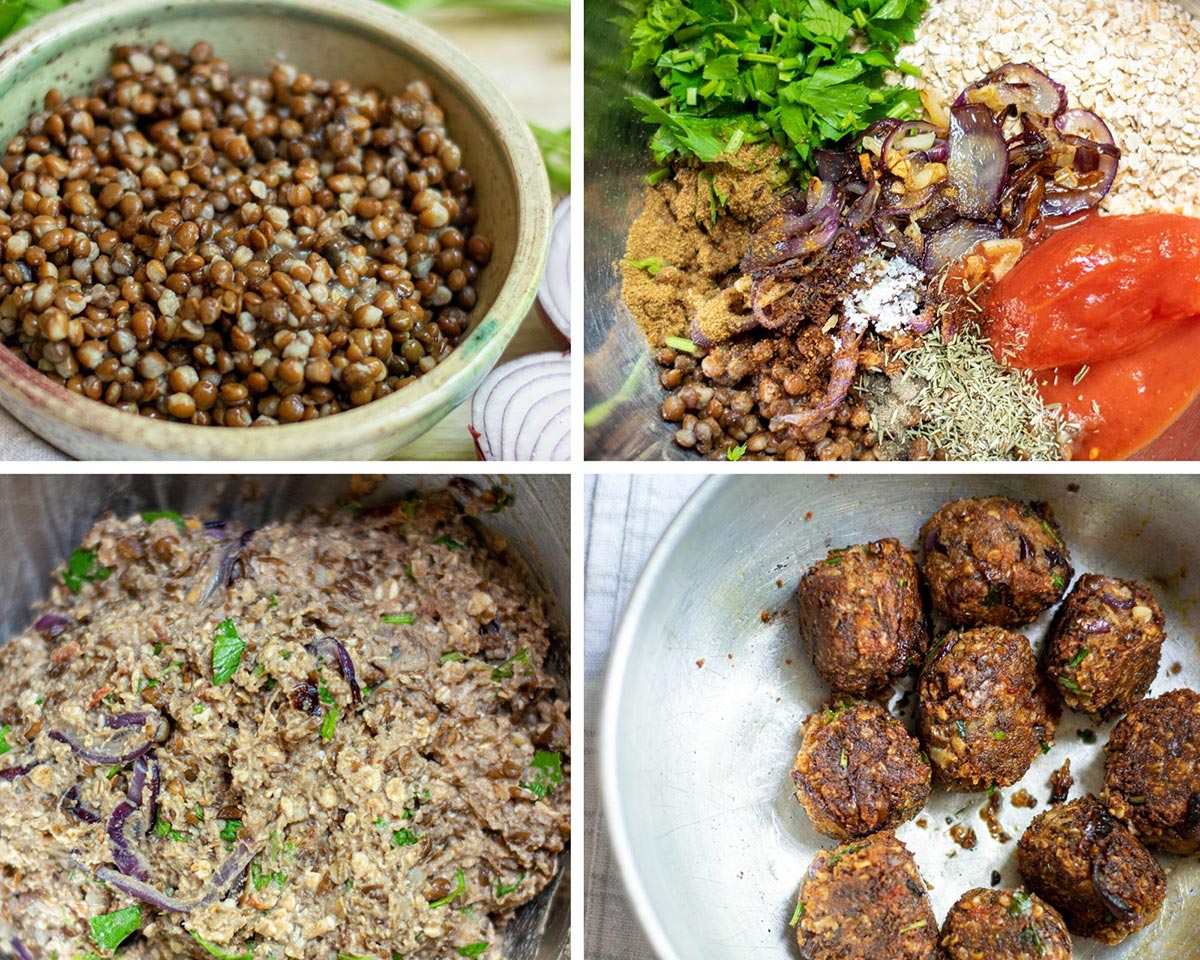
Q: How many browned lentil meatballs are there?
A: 9